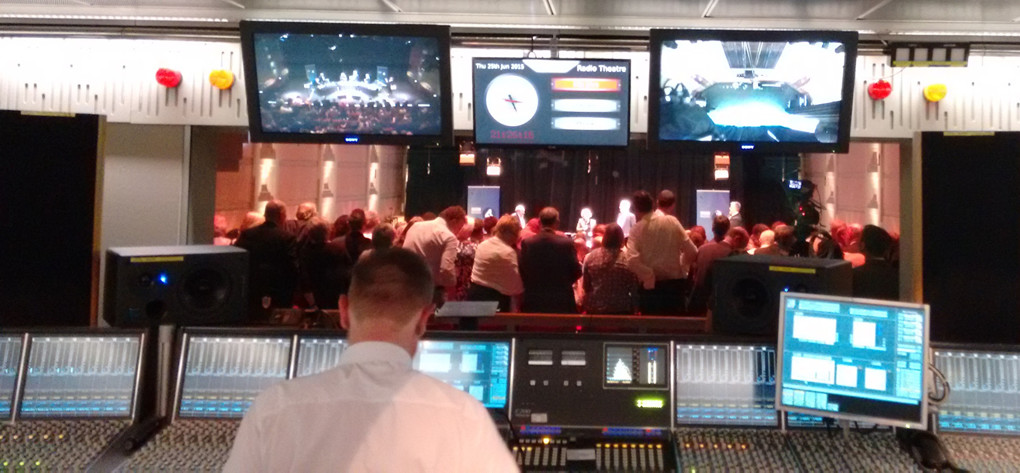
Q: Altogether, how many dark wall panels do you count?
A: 2